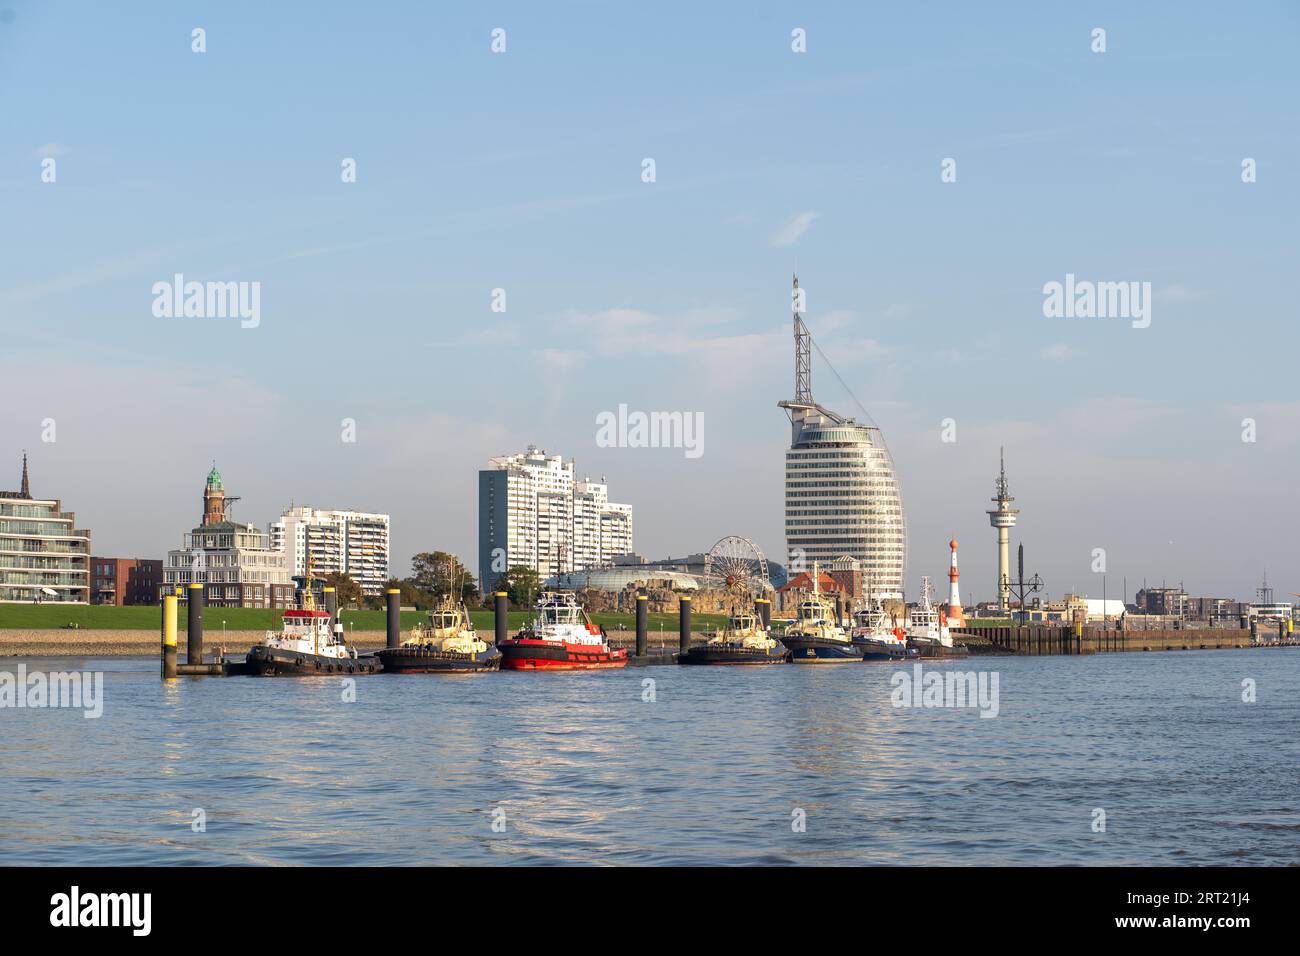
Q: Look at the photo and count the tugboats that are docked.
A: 7